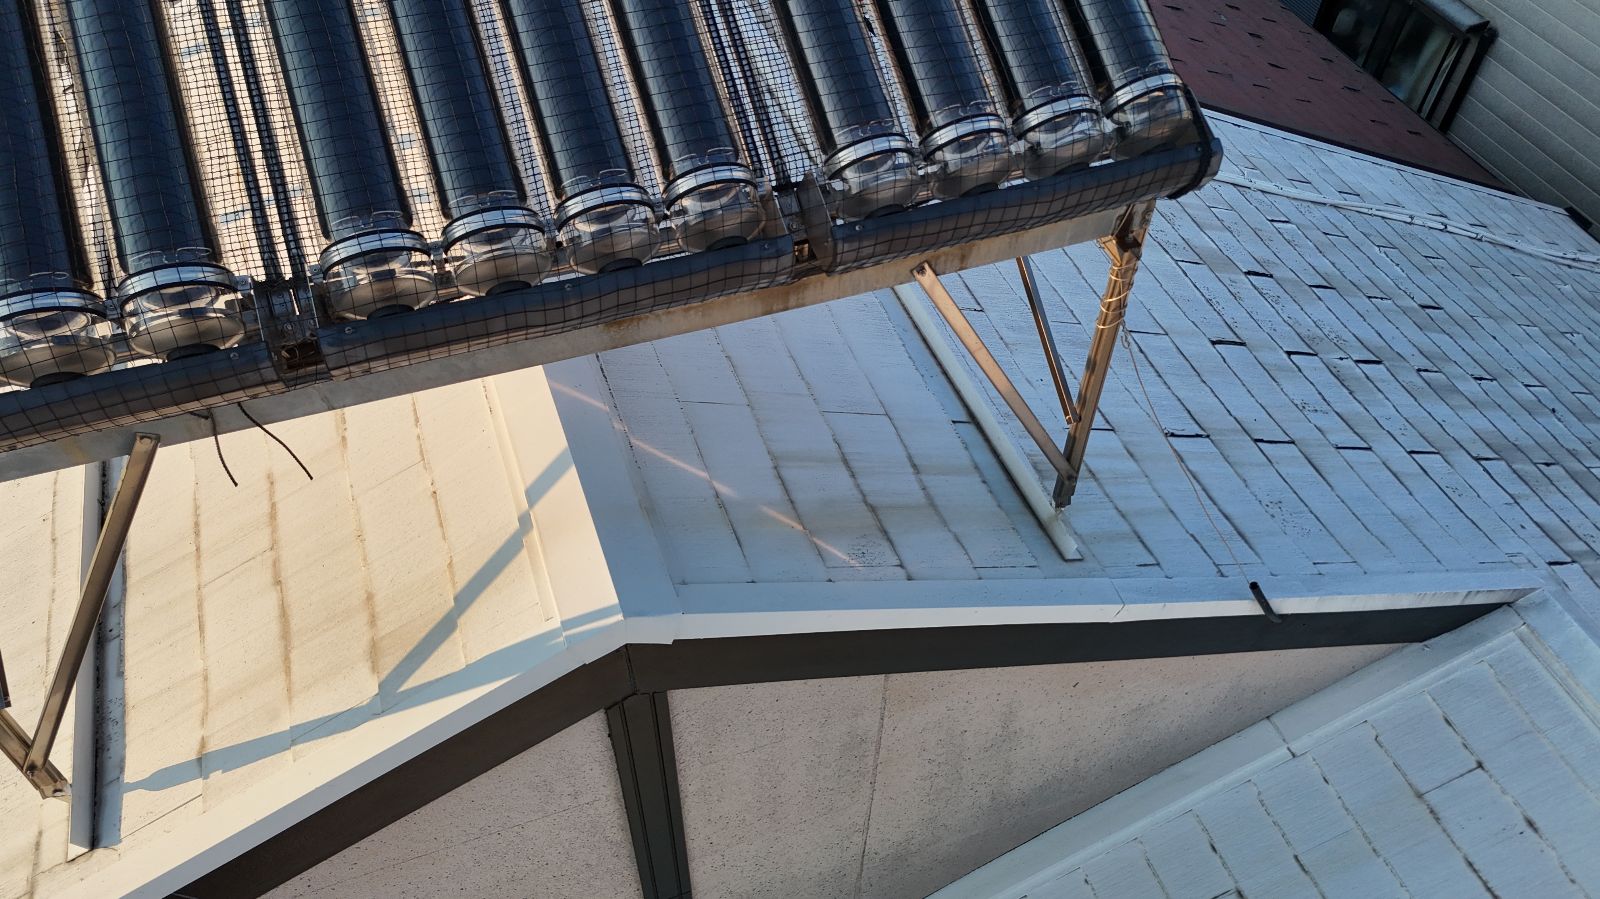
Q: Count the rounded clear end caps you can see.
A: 10